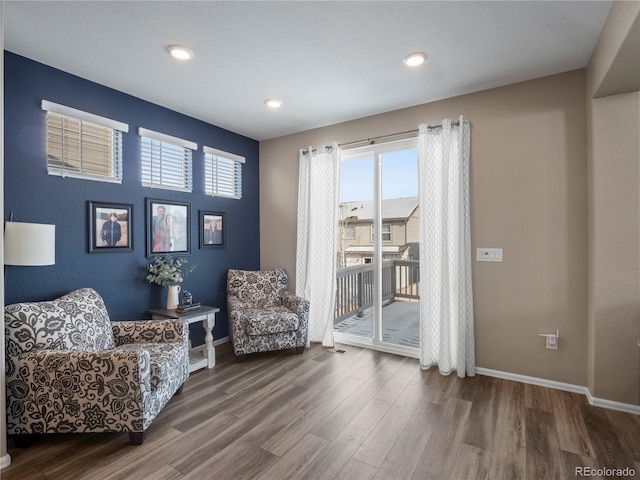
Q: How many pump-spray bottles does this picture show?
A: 0